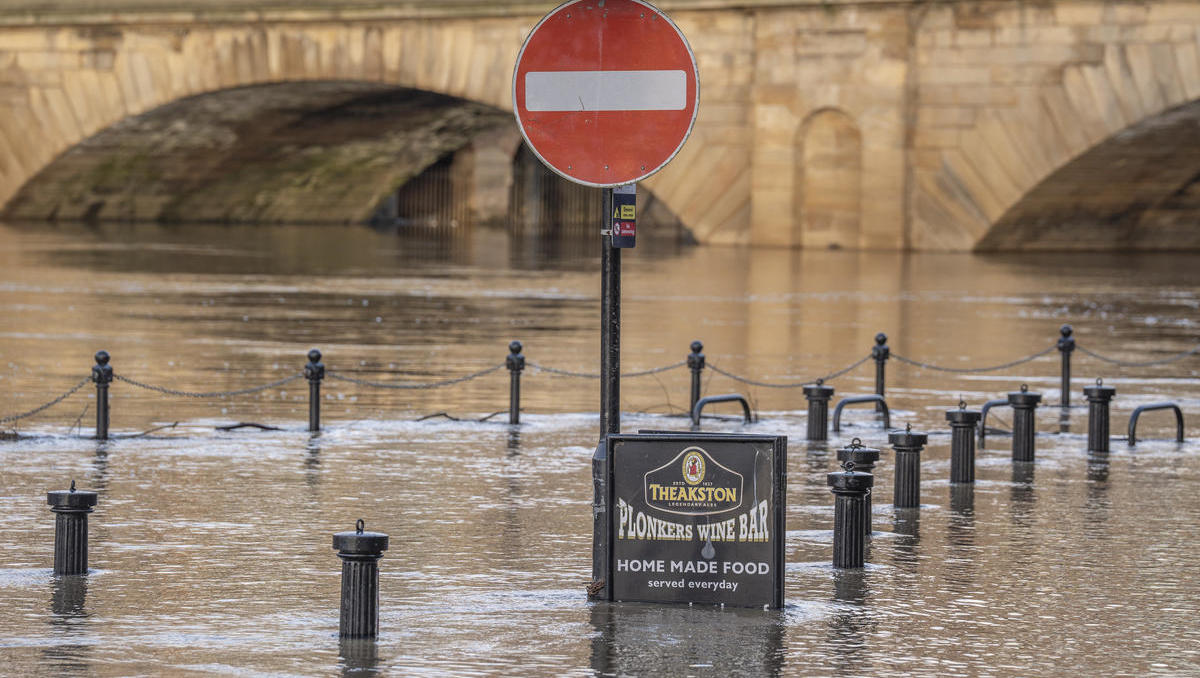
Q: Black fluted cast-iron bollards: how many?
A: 9